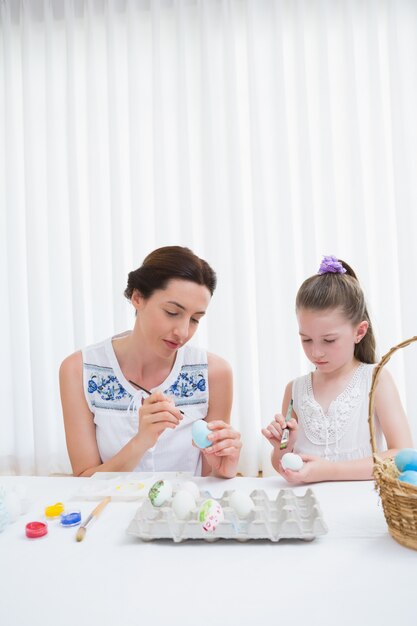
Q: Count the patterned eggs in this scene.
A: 2